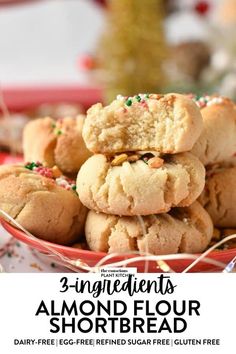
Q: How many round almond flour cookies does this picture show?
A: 7